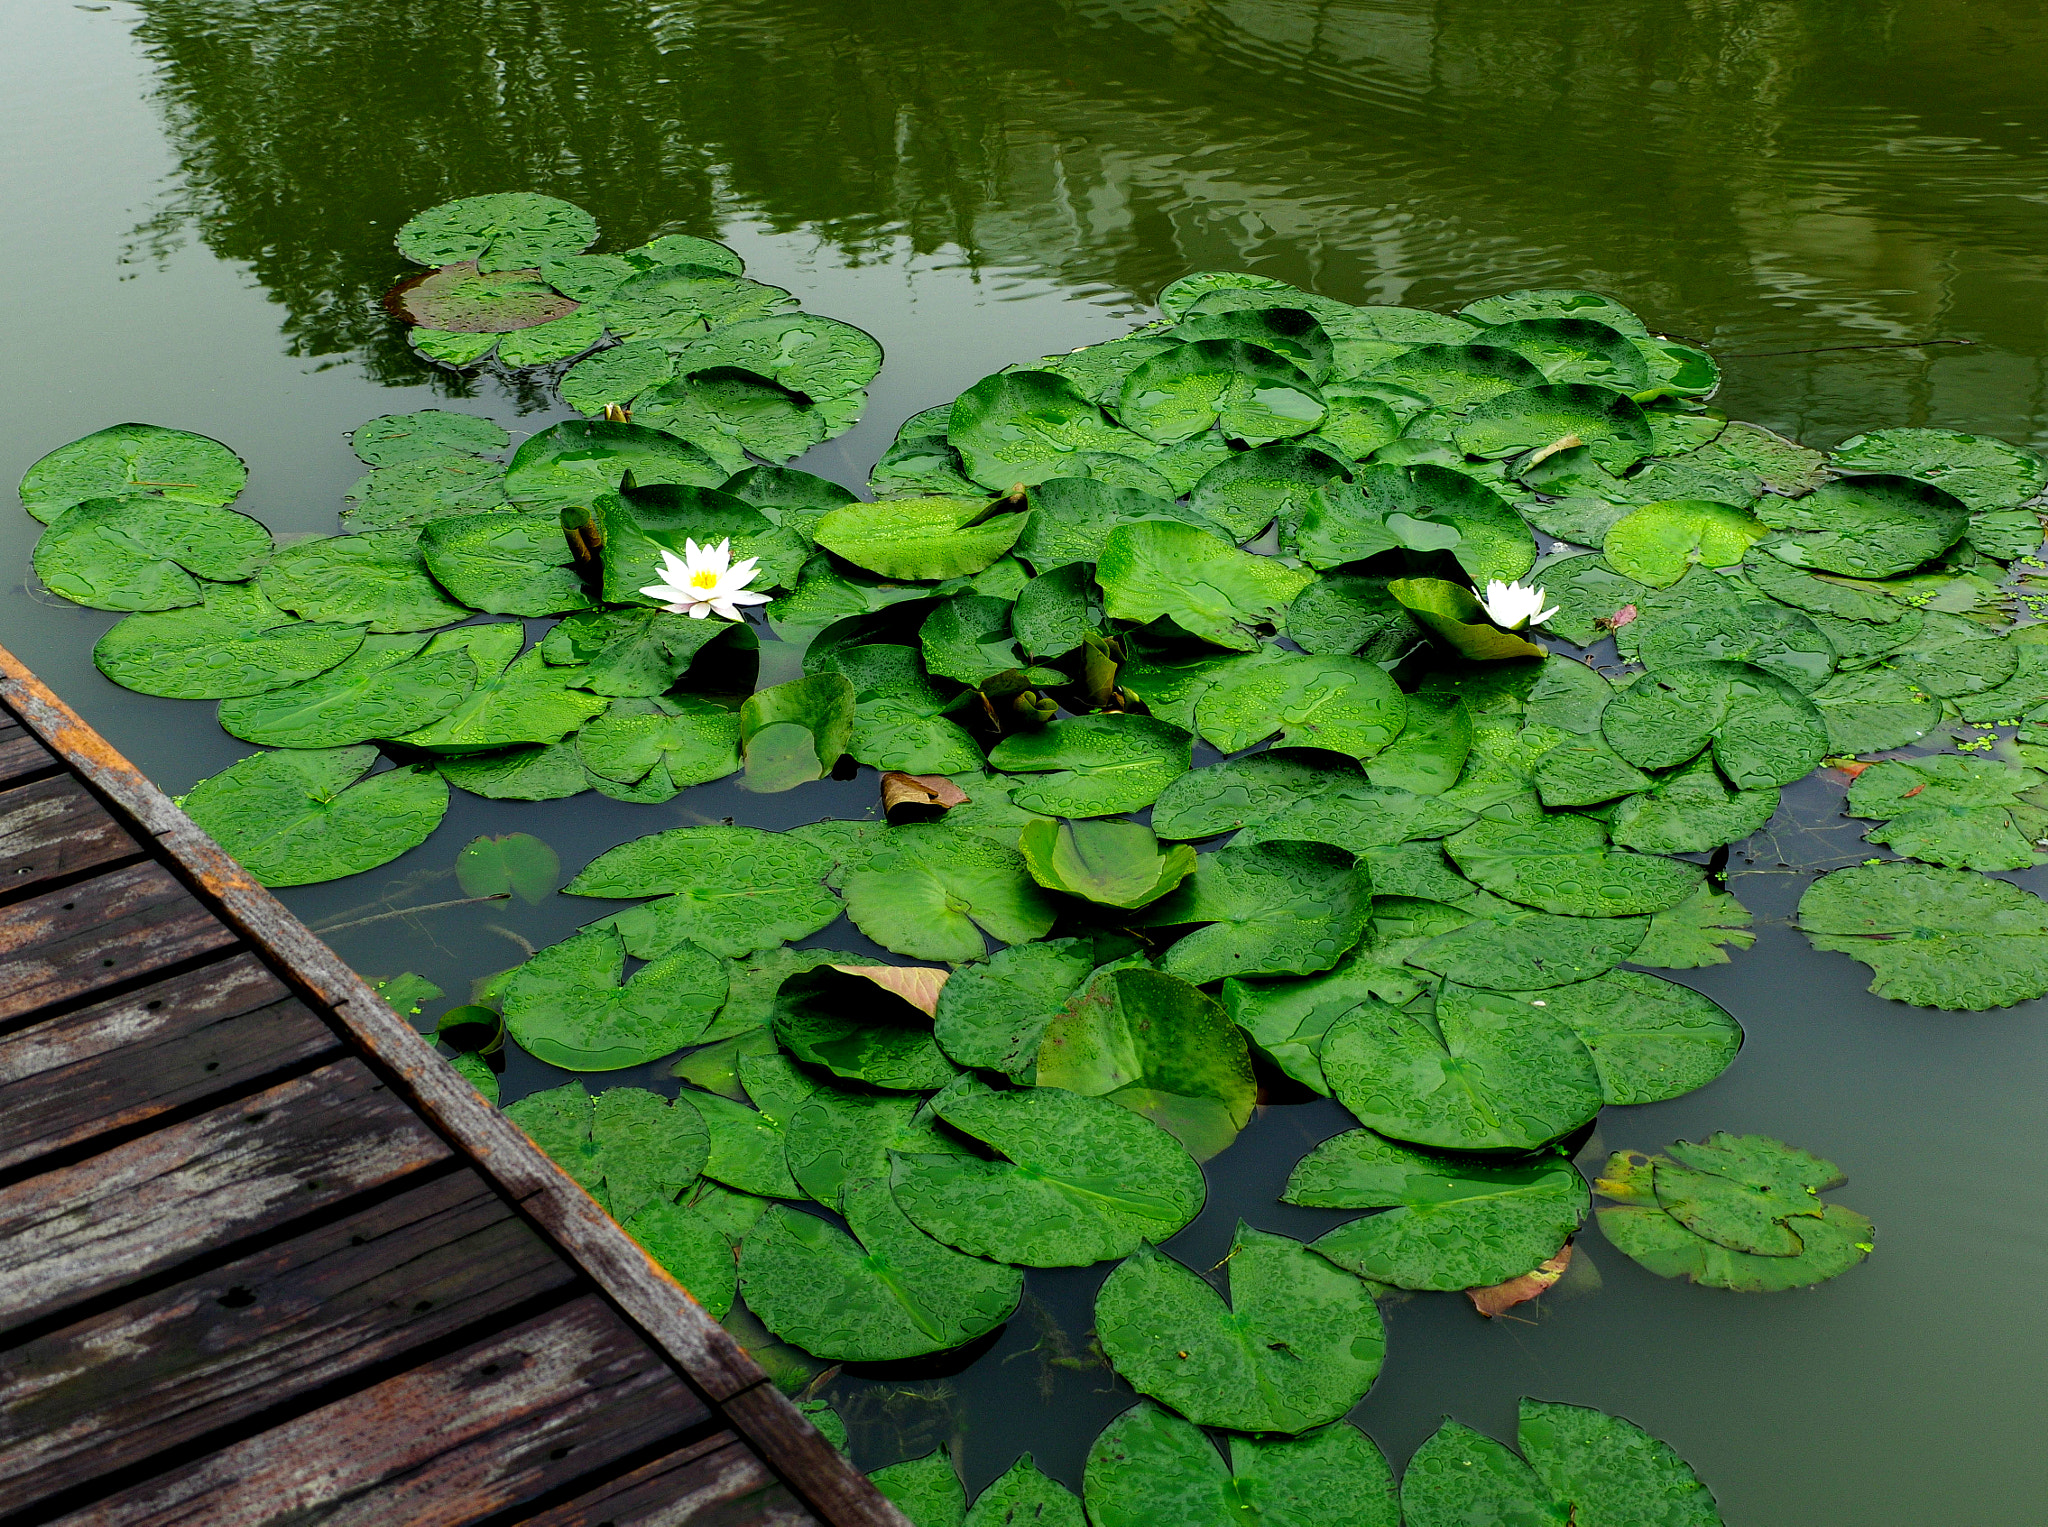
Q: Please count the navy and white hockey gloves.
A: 0